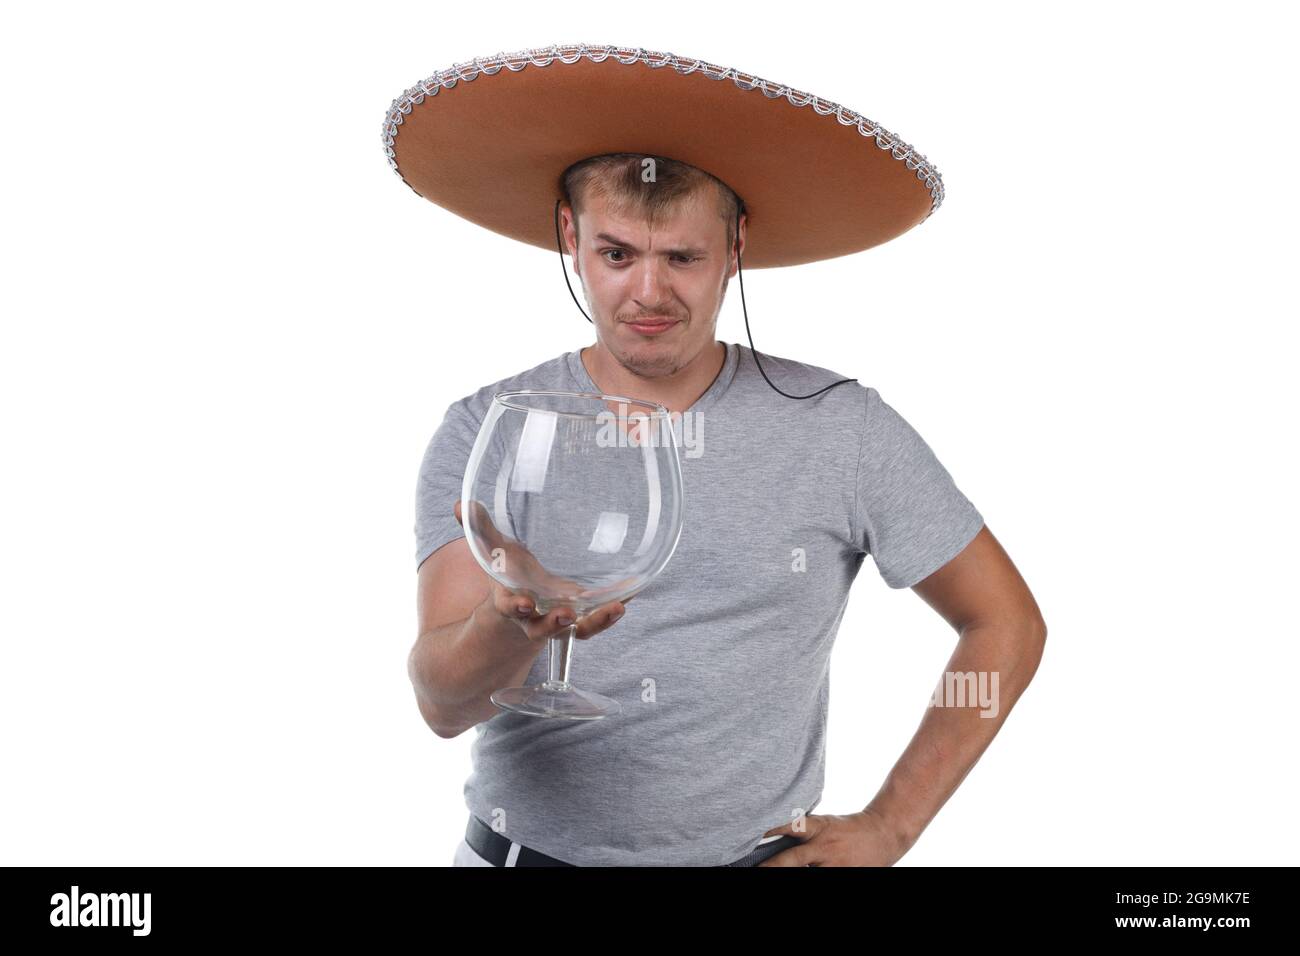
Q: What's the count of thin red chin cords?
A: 0